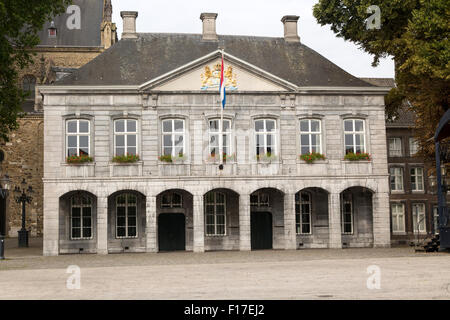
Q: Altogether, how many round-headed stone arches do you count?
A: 7